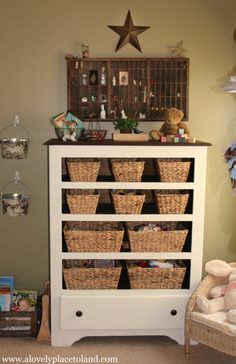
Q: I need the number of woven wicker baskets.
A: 10